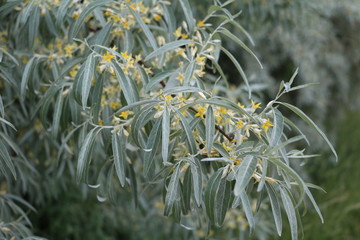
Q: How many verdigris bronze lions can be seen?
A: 0